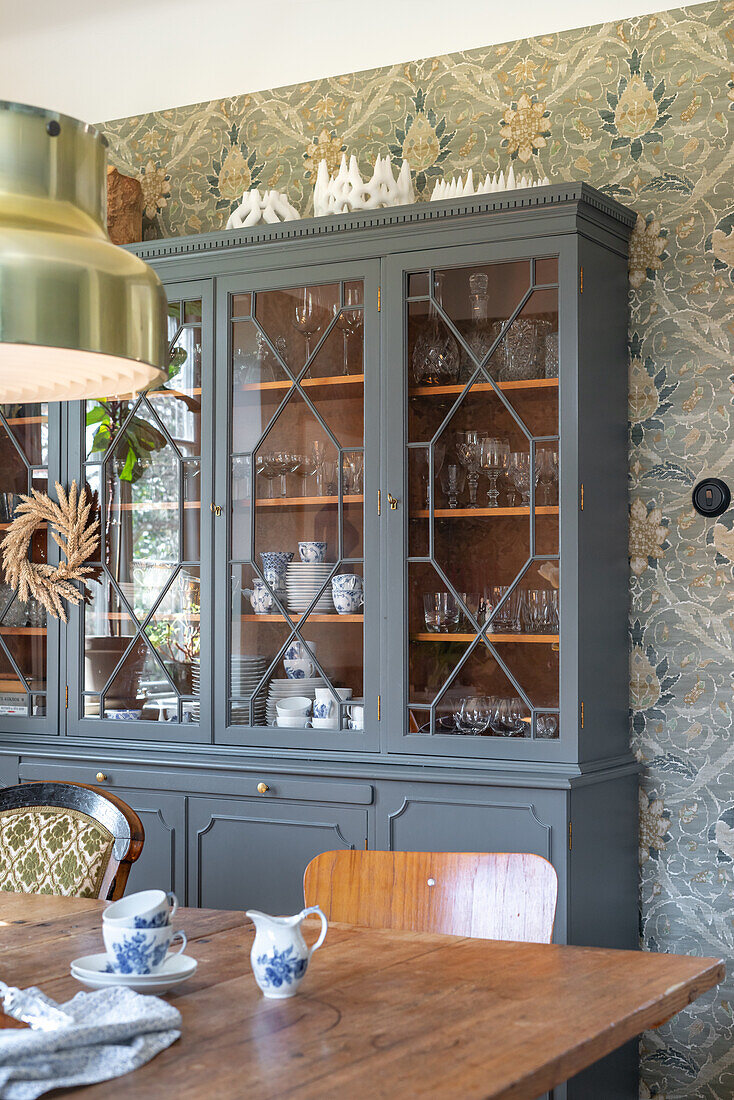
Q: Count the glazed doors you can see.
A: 4